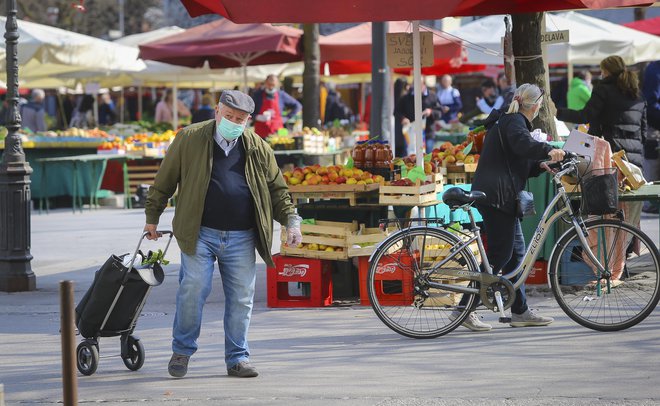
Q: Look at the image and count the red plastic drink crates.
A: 3